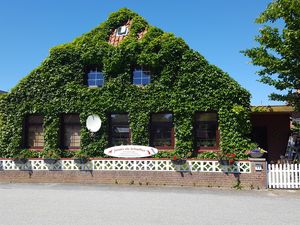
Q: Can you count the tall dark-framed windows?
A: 5